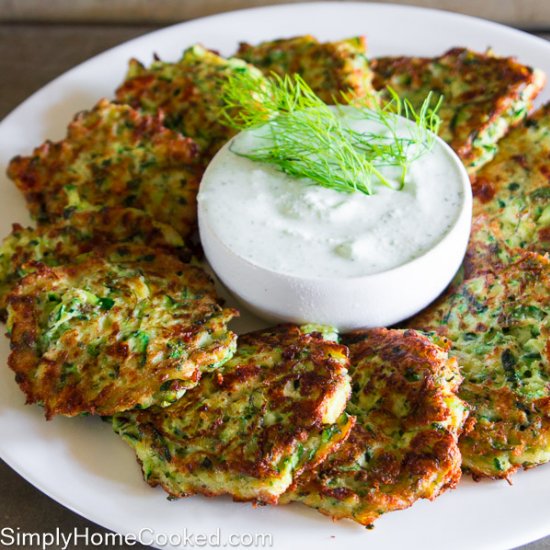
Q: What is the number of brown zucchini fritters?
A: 10